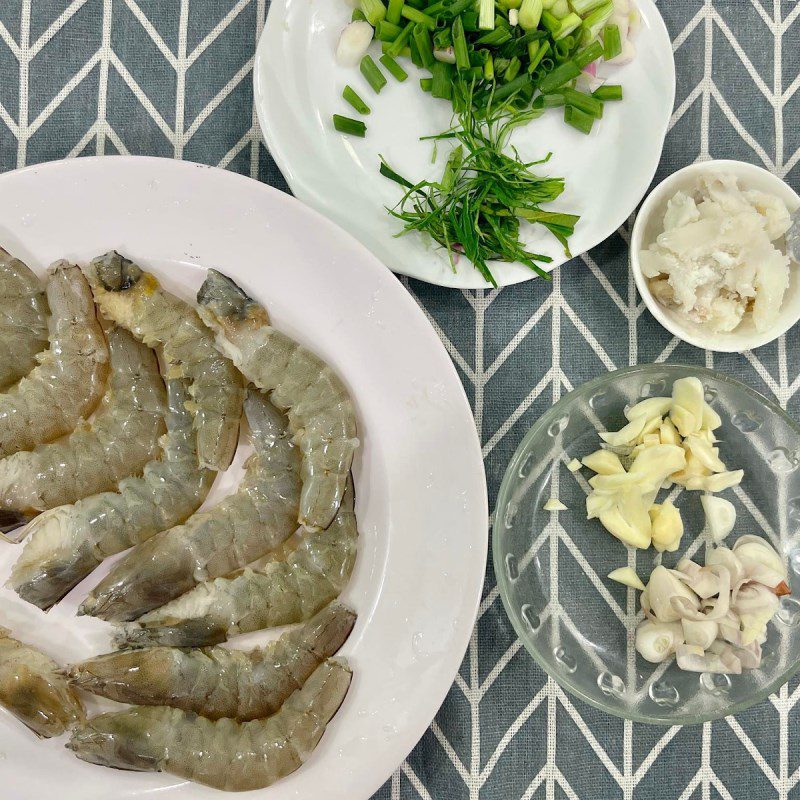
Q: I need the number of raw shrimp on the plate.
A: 11